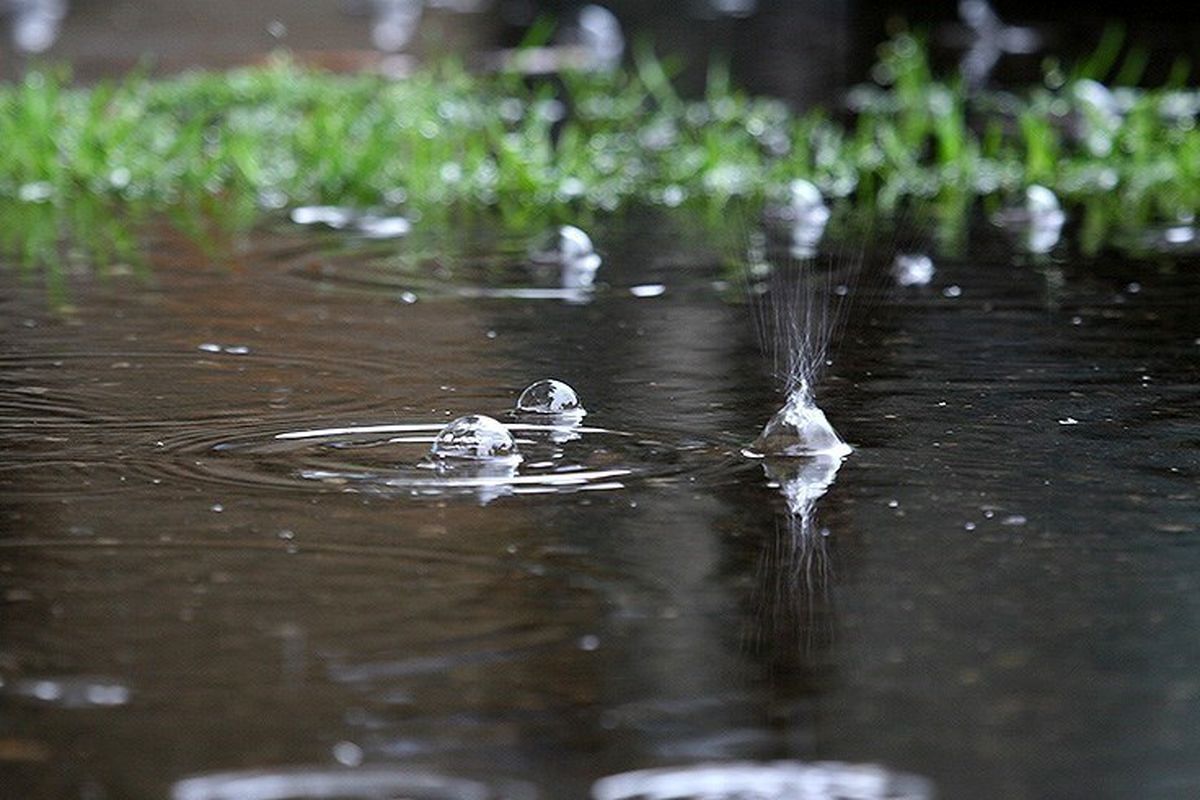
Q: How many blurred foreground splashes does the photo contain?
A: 2